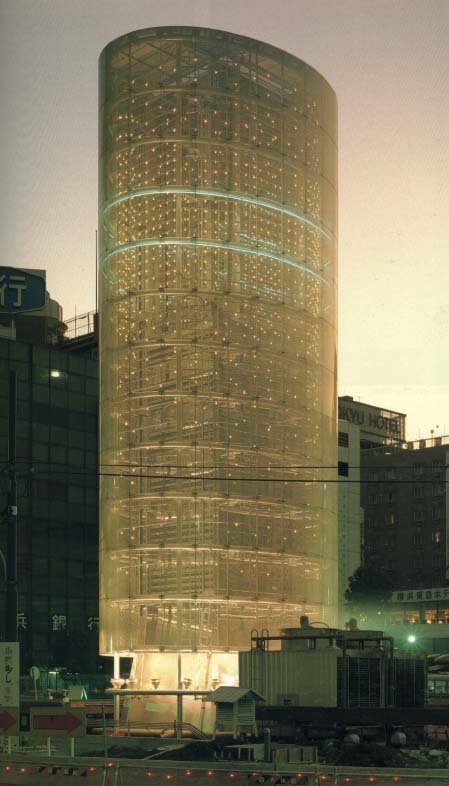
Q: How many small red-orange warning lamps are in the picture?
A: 15